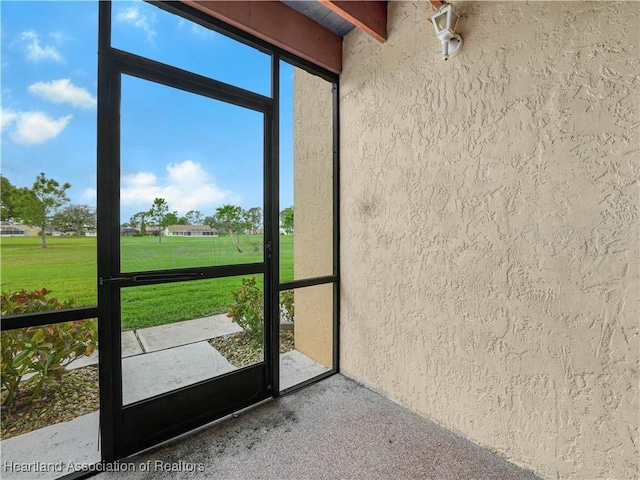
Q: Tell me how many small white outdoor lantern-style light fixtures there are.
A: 1